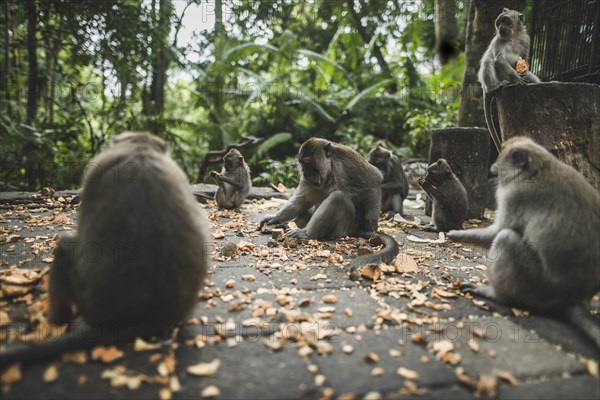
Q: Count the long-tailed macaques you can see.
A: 7